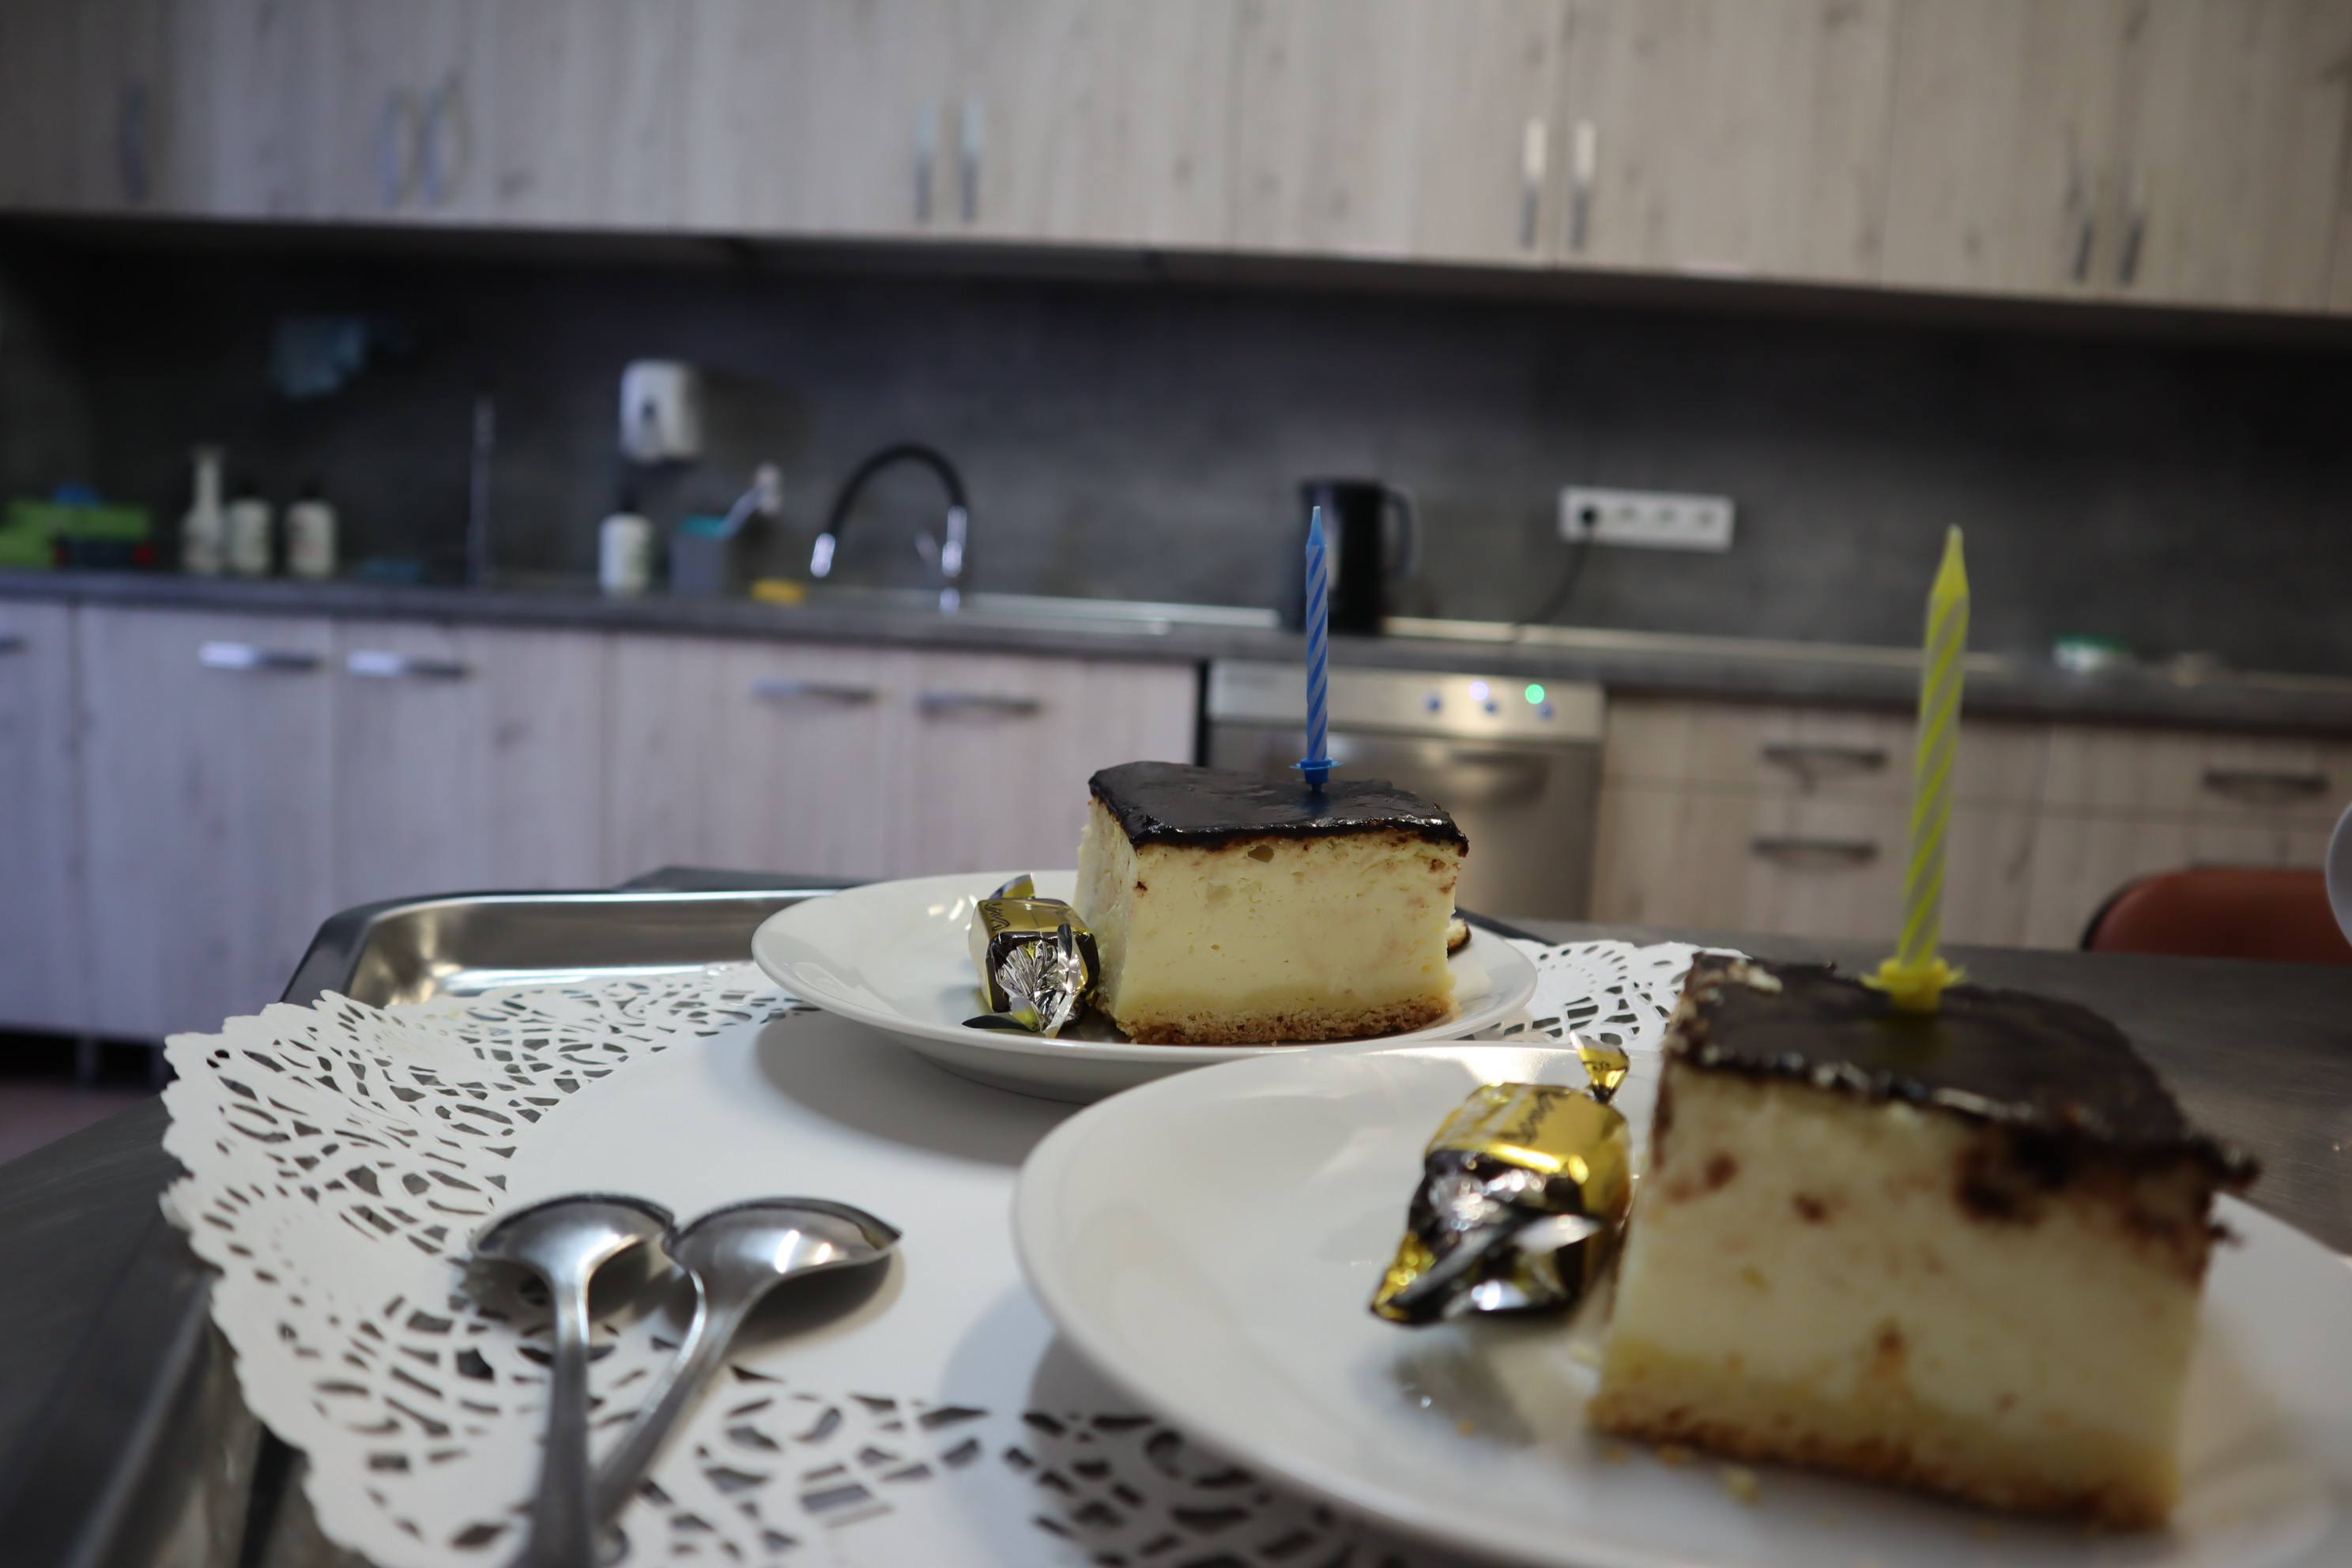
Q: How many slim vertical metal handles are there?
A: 9